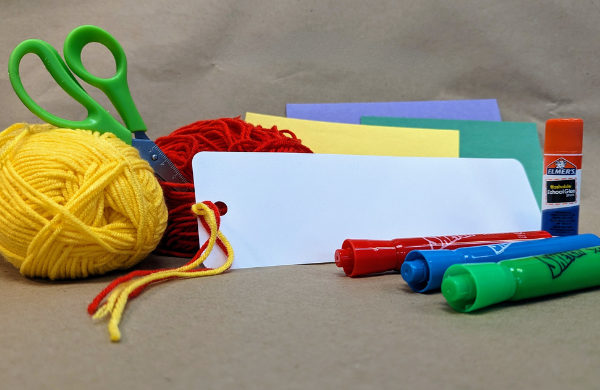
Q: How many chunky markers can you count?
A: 3